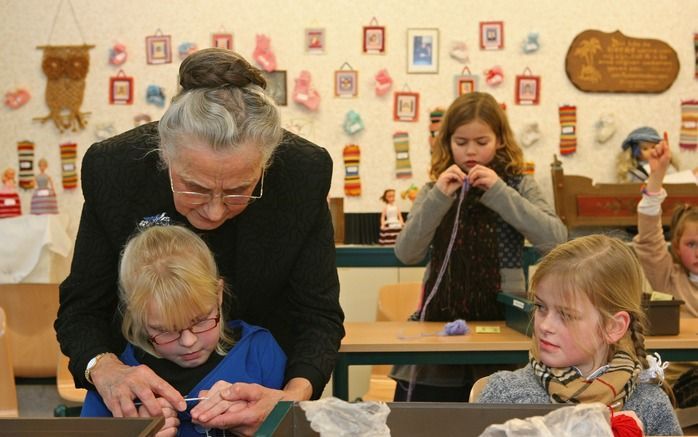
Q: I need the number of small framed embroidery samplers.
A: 10